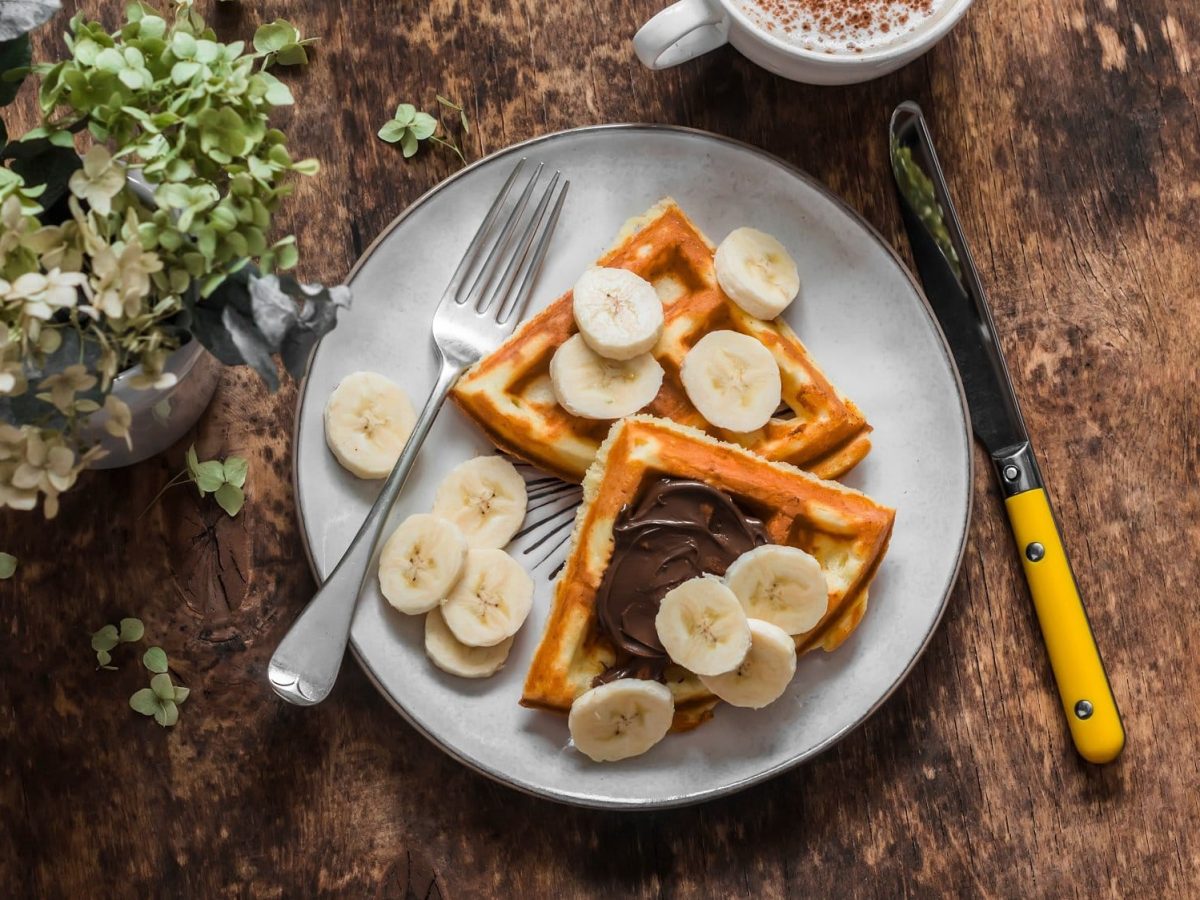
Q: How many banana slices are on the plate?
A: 13